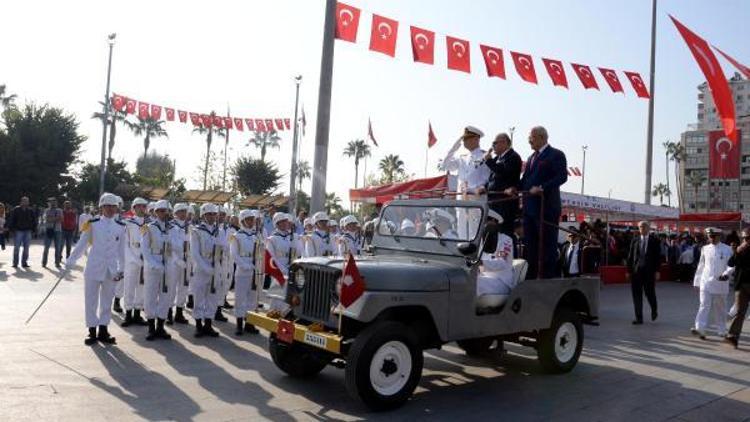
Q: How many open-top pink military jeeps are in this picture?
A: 0